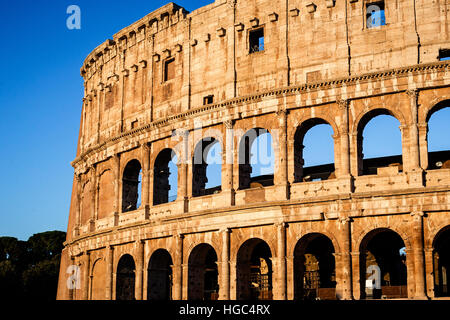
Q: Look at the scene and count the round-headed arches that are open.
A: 14